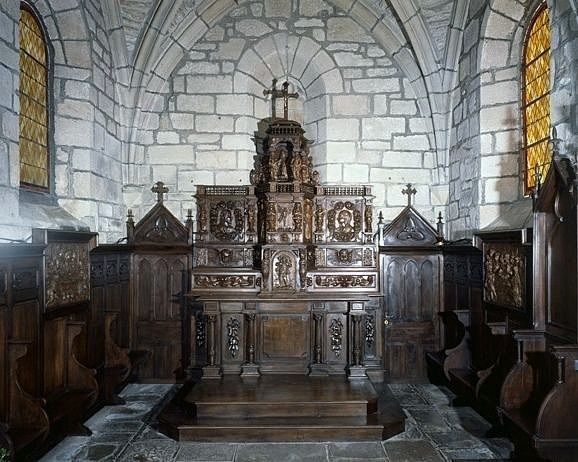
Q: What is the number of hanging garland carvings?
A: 4